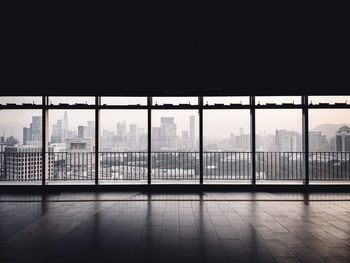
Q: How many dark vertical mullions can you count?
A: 6